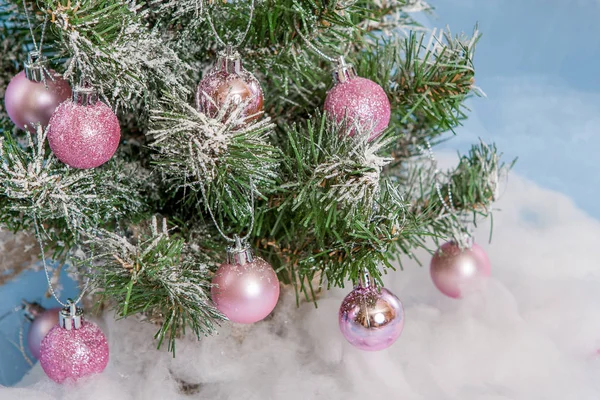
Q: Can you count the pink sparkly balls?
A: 3